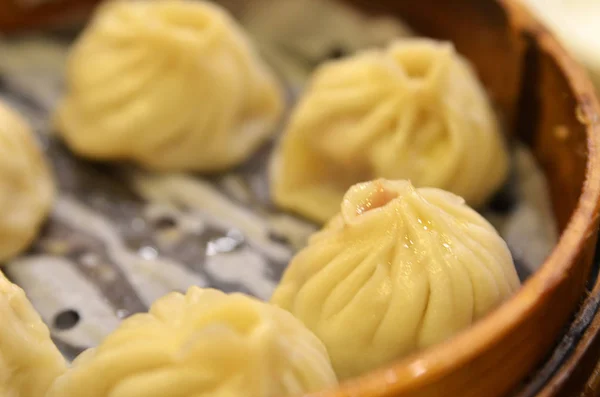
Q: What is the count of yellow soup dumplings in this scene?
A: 6